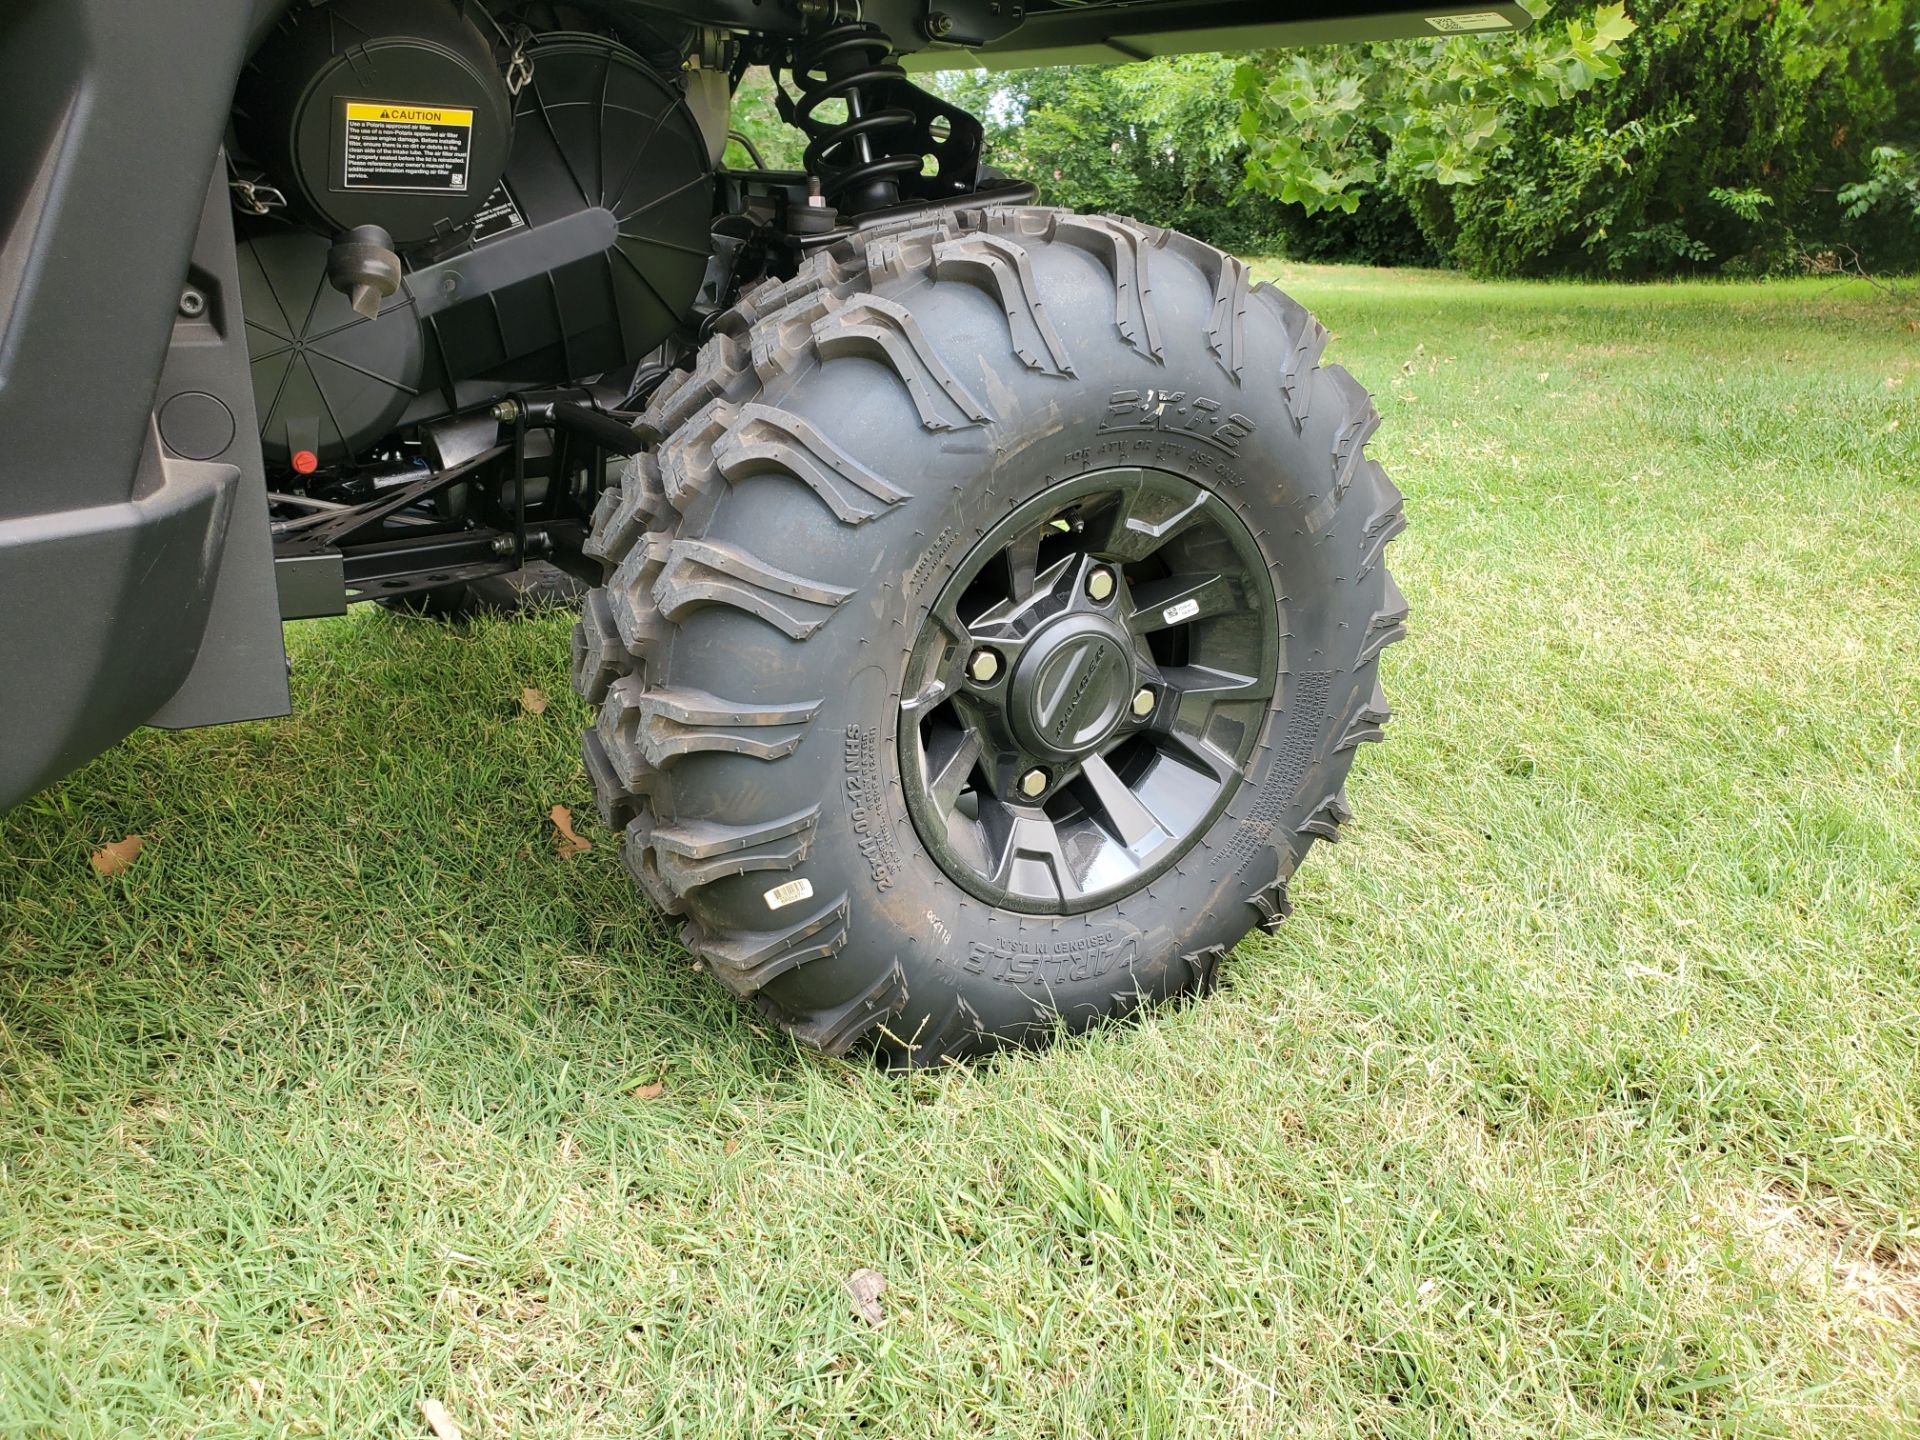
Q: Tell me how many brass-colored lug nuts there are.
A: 4